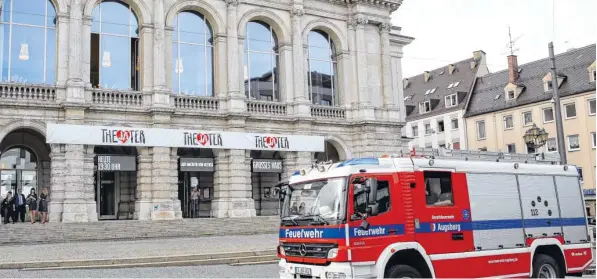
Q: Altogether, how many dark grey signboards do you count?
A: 3